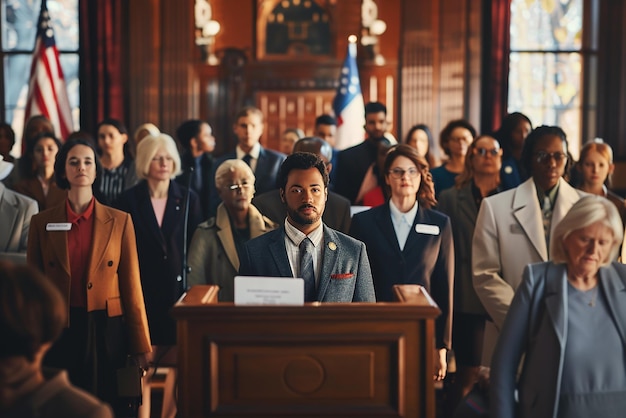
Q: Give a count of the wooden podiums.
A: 1